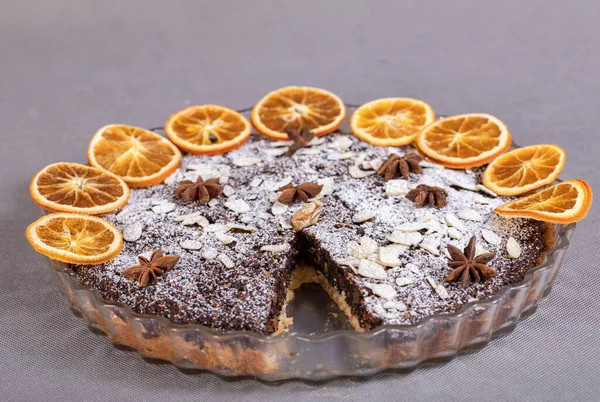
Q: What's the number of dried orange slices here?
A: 9